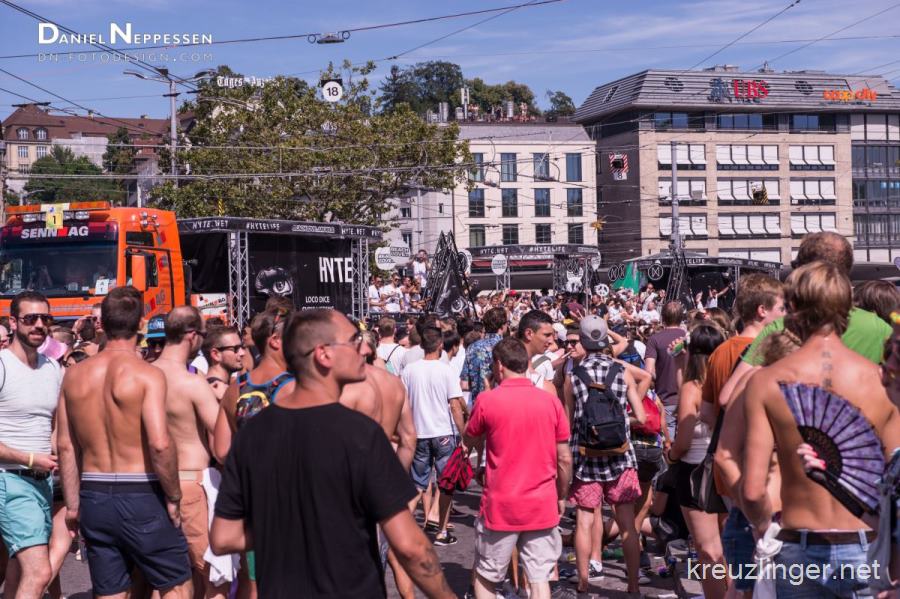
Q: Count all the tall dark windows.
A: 12